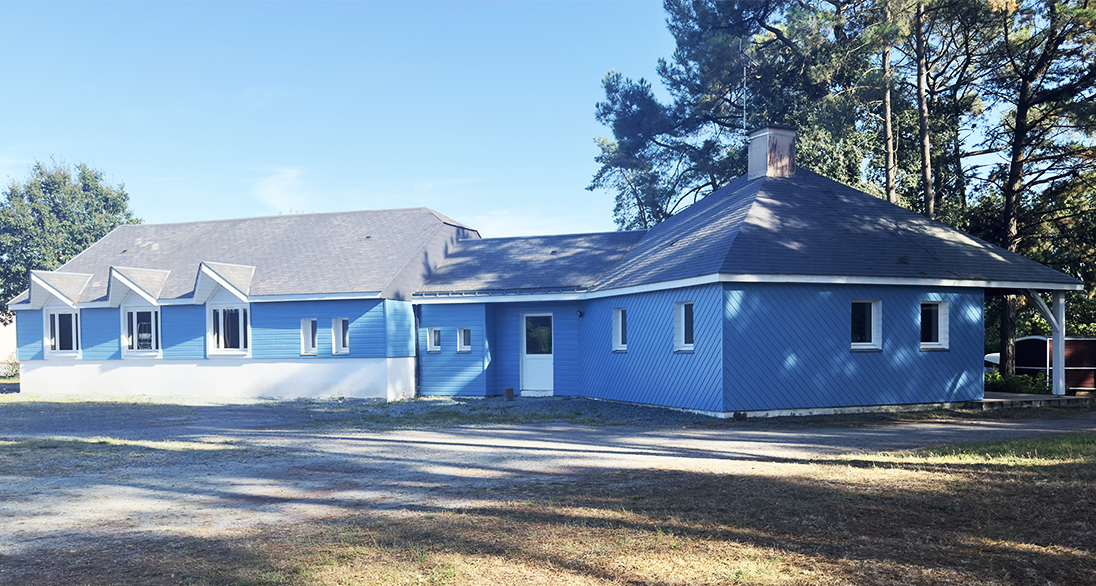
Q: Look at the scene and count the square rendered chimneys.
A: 1